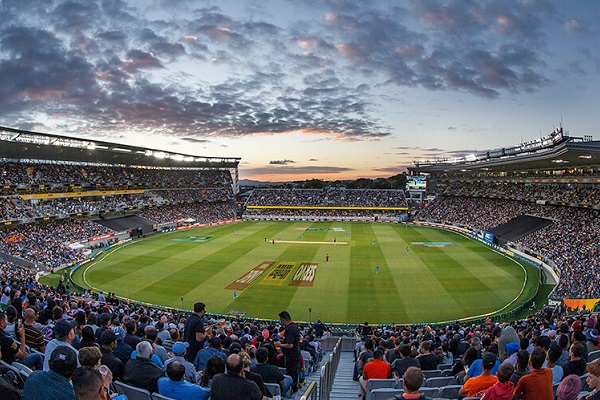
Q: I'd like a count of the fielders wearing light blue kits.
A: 9